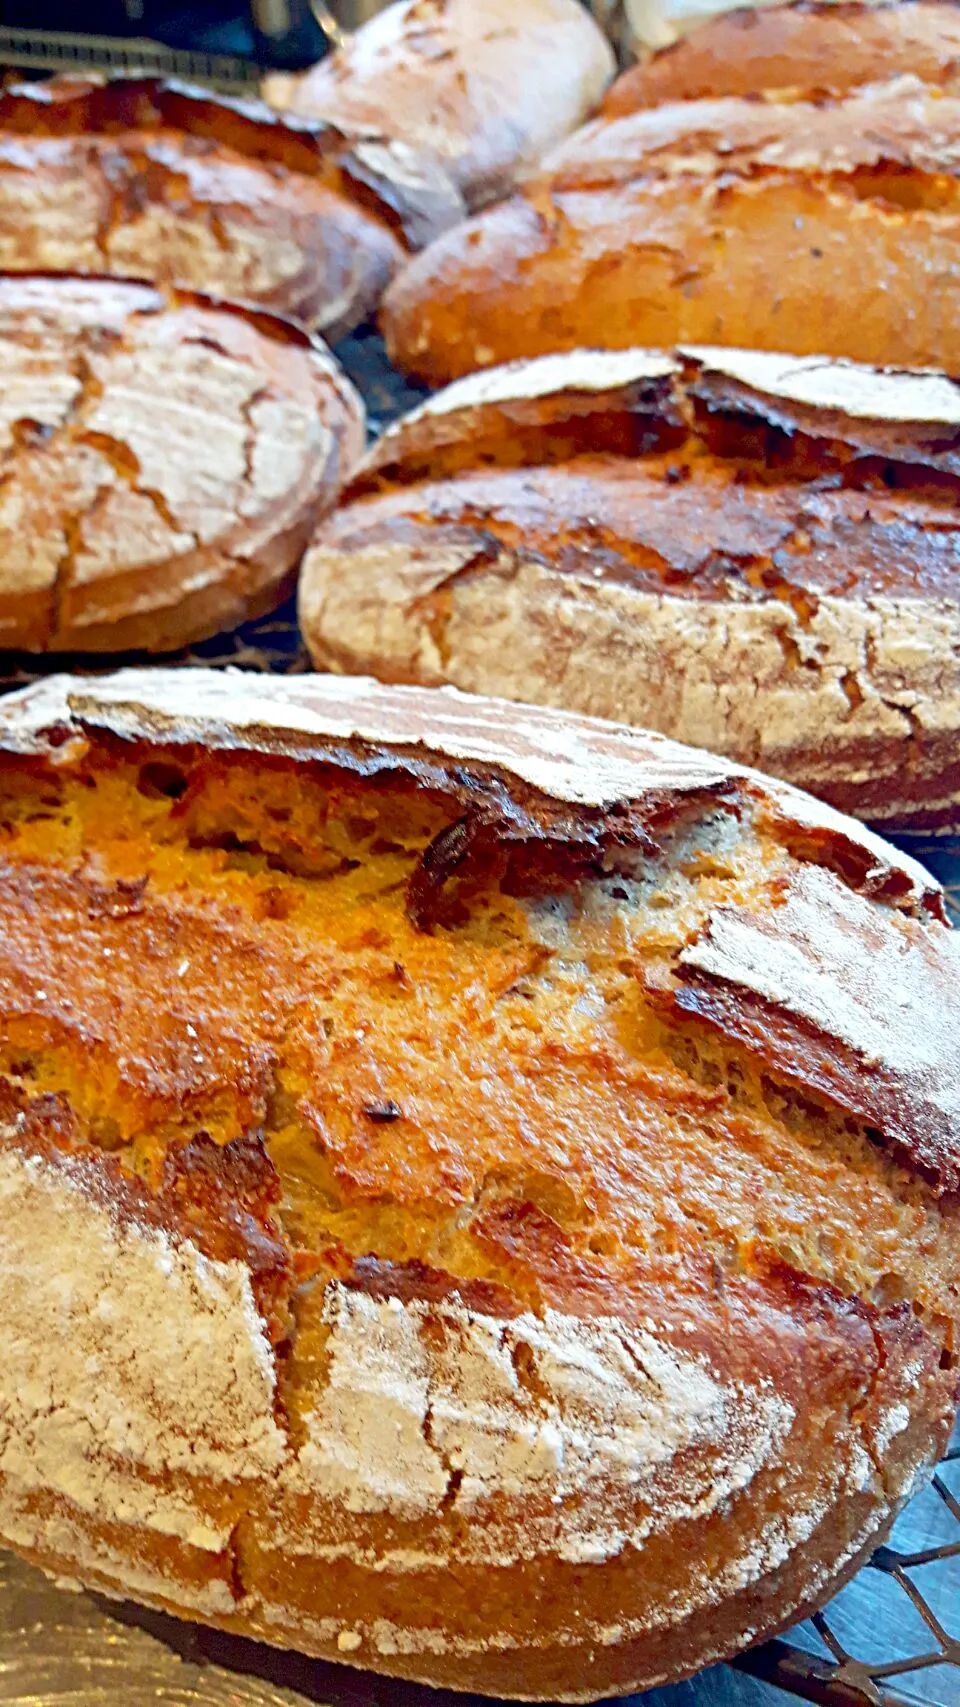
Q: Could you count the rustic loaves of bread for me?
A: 7